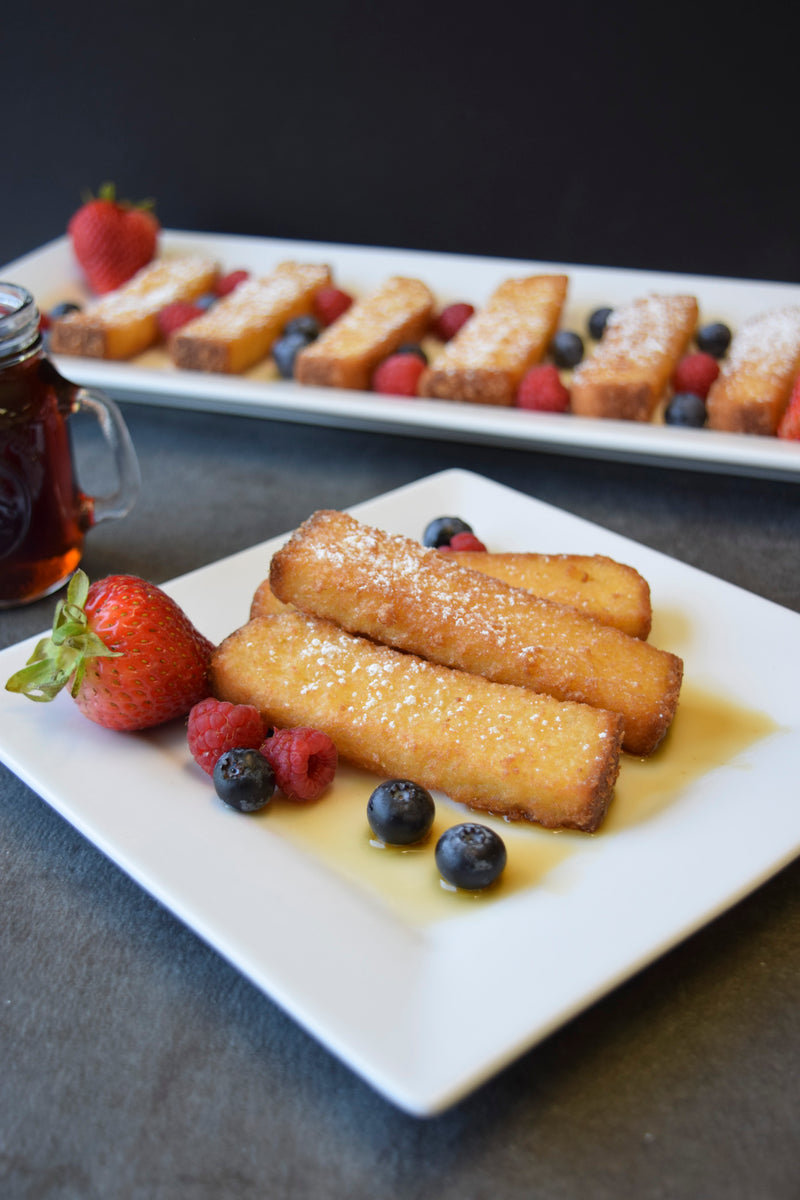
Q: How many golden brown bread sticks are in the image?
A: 9